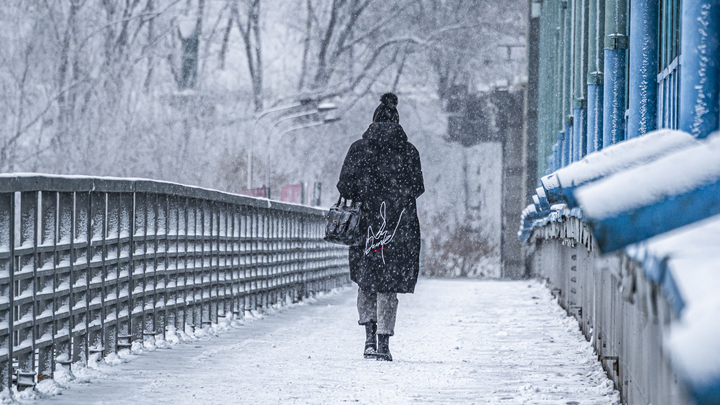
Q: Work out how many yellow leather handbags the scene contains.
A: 0